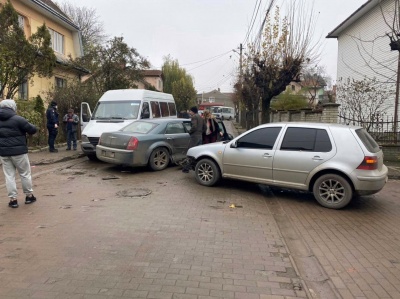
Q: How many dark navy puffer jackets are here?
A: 1